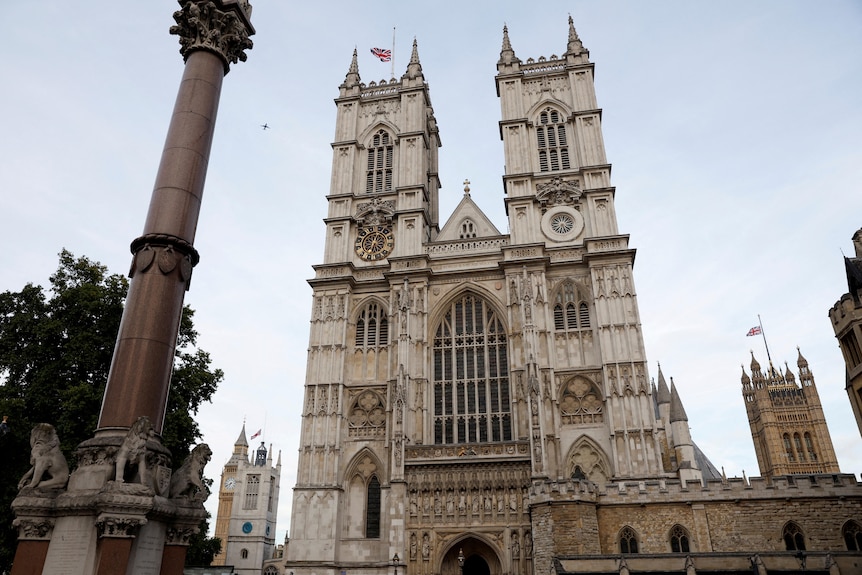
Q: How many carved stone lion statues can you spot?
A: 3